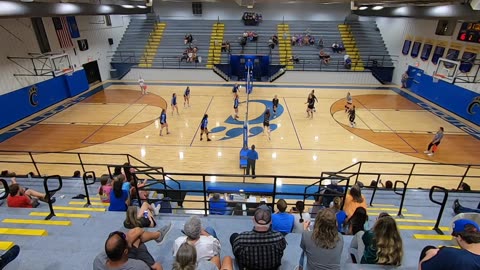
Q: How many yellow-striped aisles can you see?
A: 6